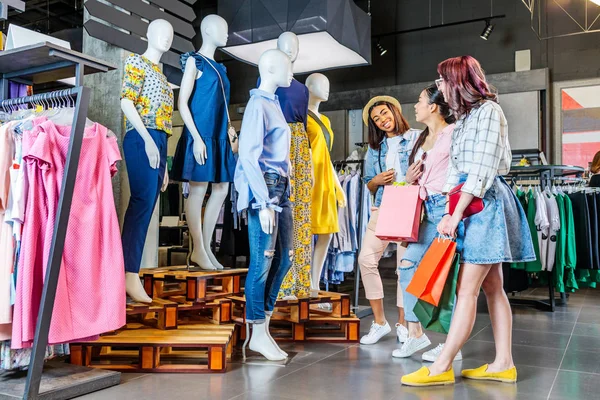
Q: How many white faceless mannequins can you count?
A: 5